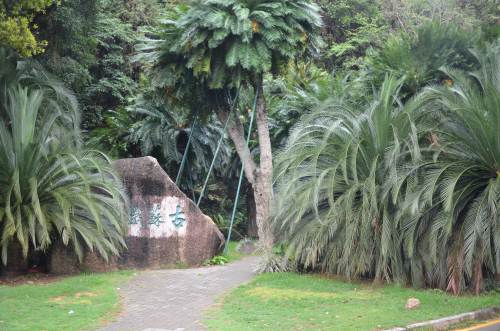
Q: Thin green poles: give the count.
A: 3